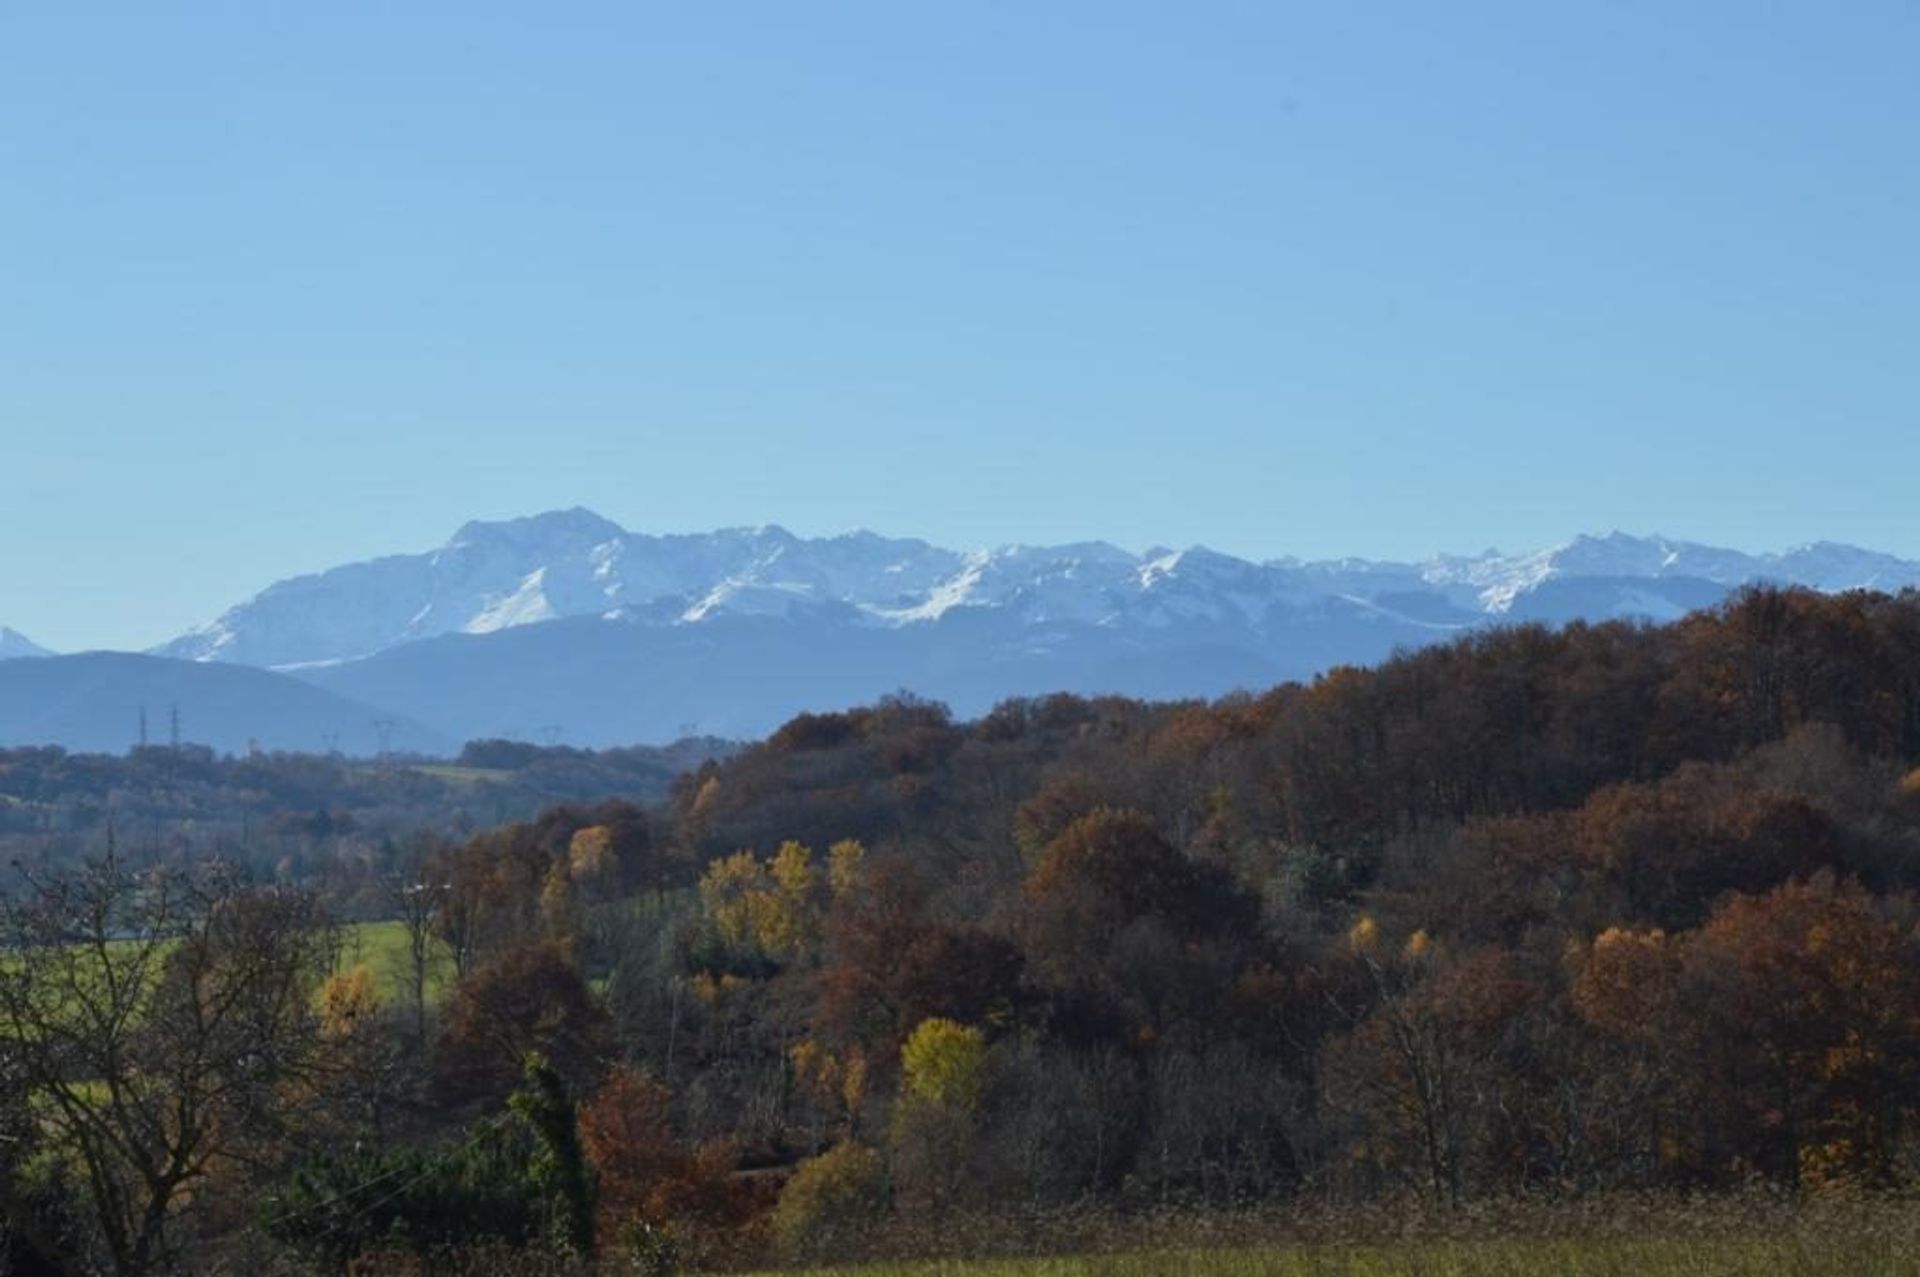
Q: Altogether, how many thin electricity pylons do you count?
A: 2